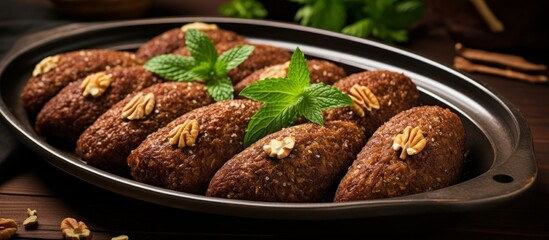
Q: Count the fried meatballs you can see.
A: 10